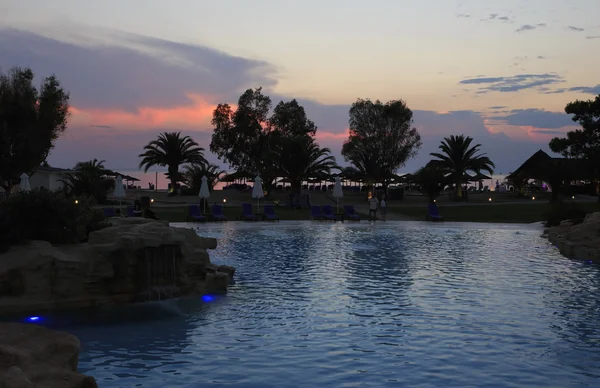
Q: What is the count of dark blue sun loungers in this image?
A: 10